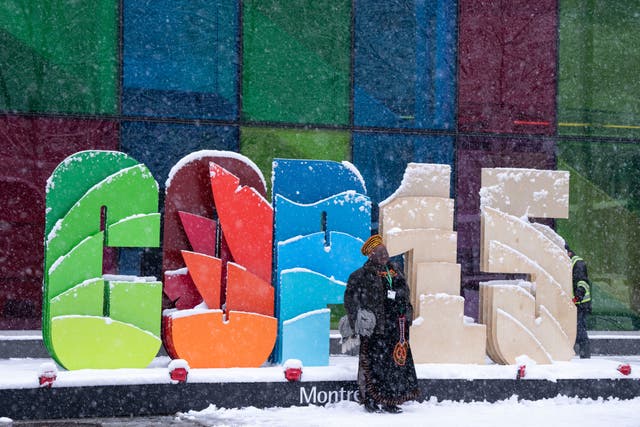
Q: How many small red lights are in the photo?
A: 5